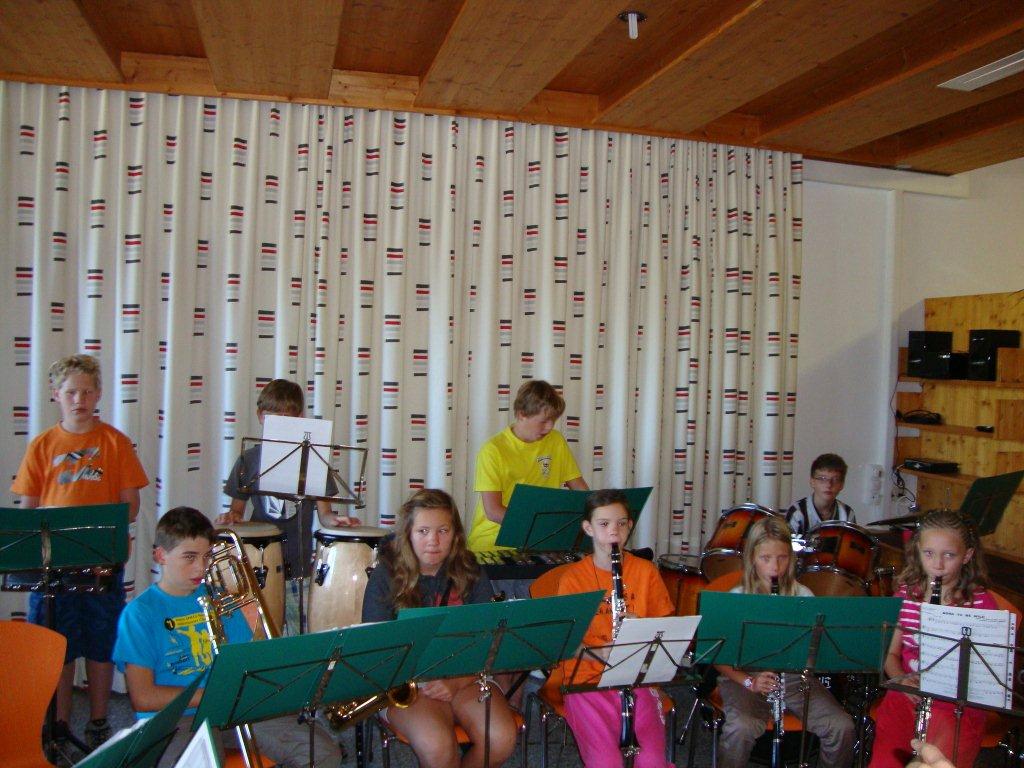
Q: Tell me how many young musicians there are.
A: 9